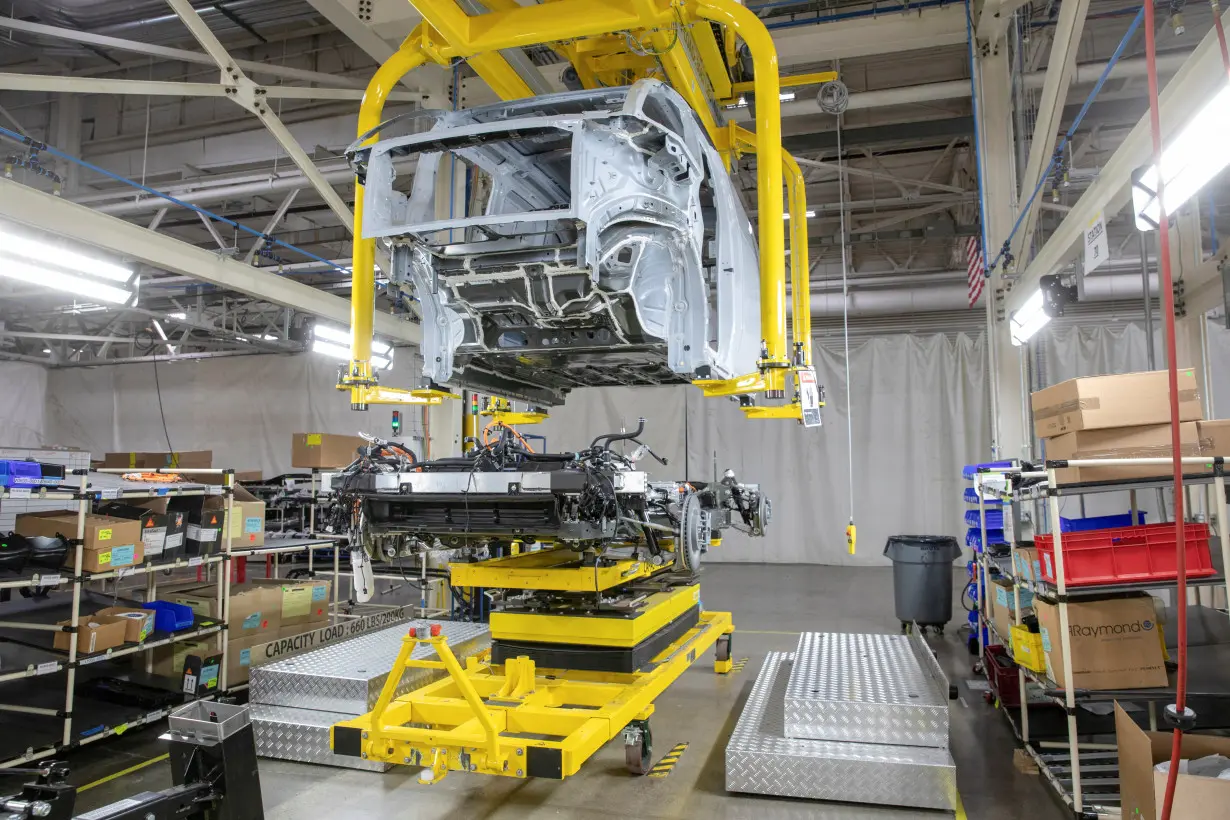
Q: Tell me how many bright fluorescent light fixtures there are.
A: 4